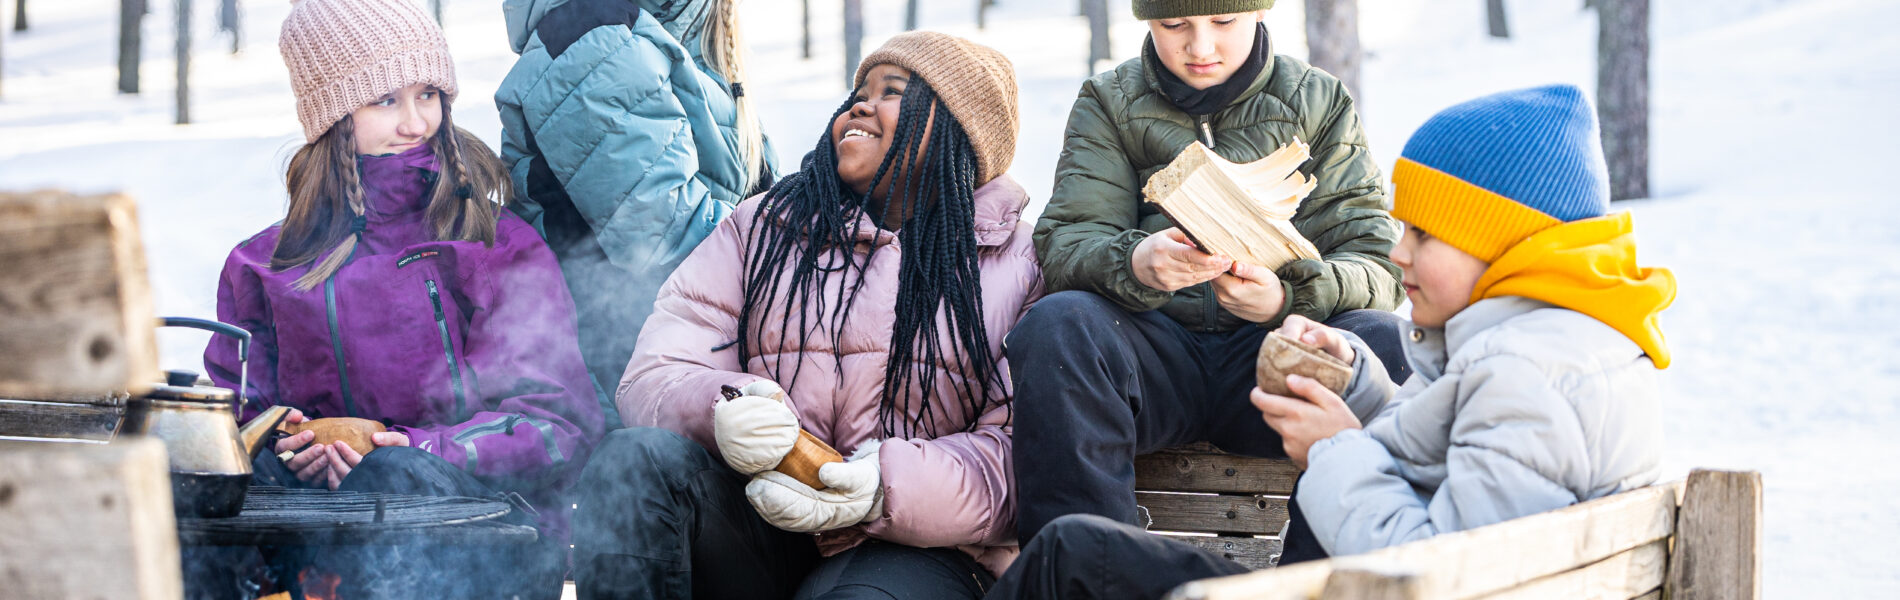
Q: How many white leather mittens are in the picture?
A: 2